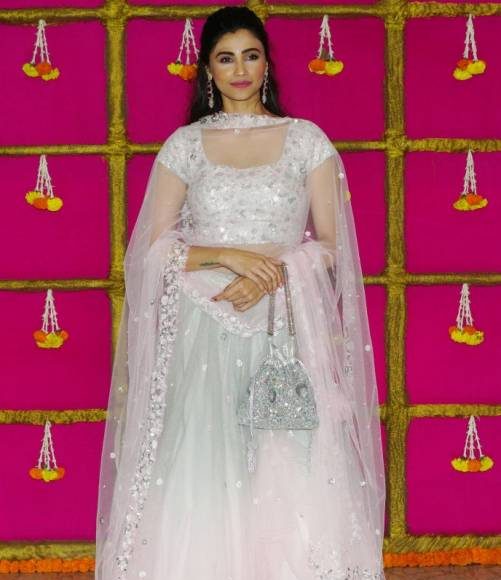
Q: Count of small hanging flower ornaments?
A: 10